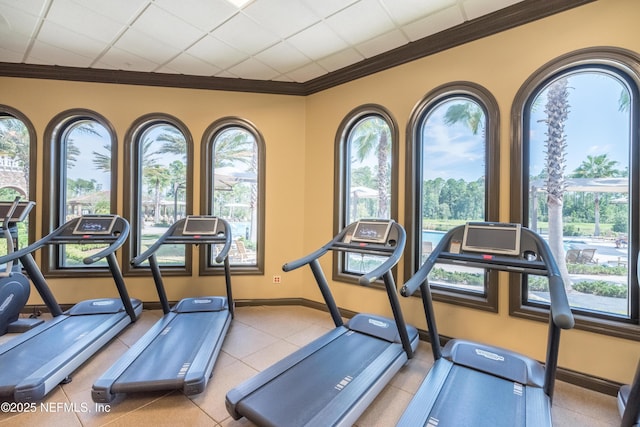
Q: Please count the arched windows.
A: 7